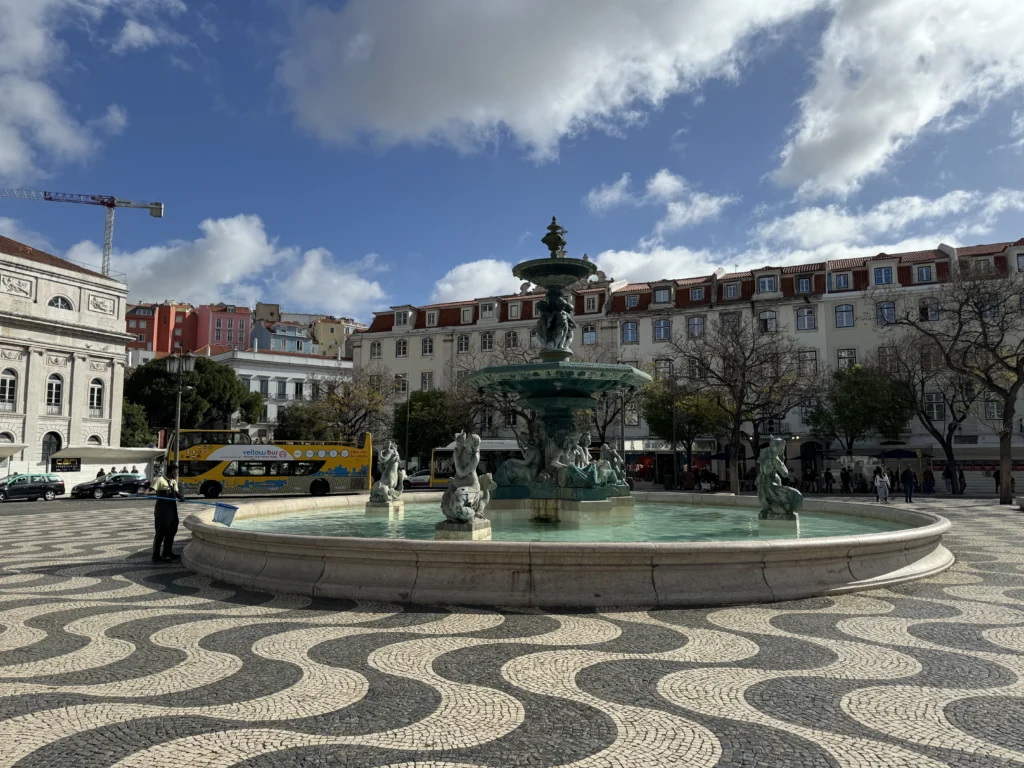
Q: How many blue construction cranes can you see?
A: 0